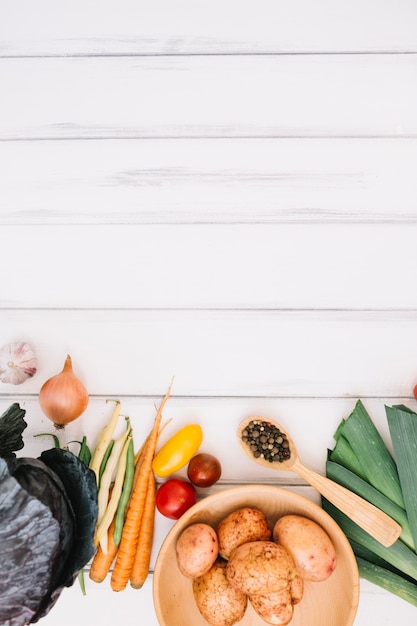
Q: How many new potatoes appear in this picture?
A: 6